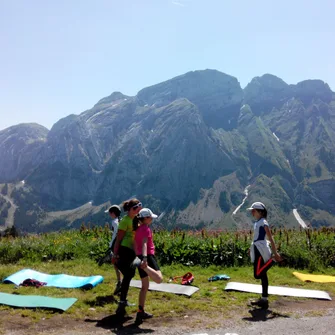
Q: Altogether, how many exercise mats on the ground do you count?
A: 5